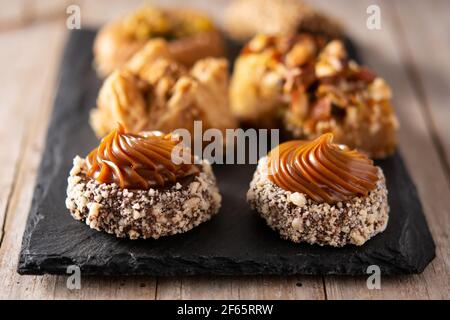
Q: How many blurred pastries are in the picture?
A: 4